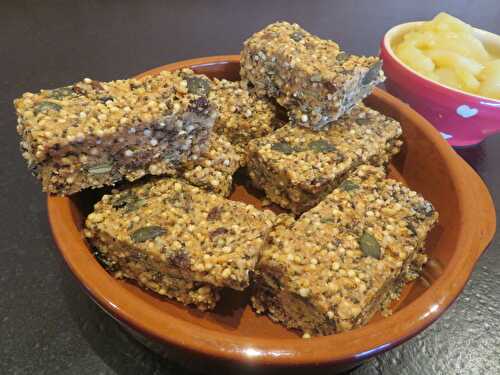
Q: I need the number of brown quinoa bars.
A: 7